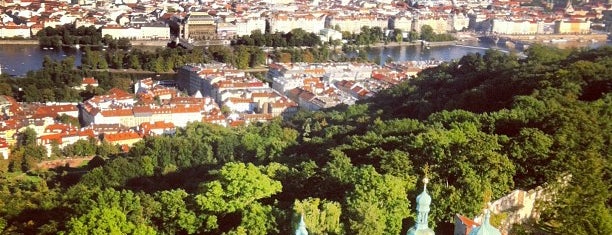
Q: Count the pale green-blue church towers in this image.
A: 3